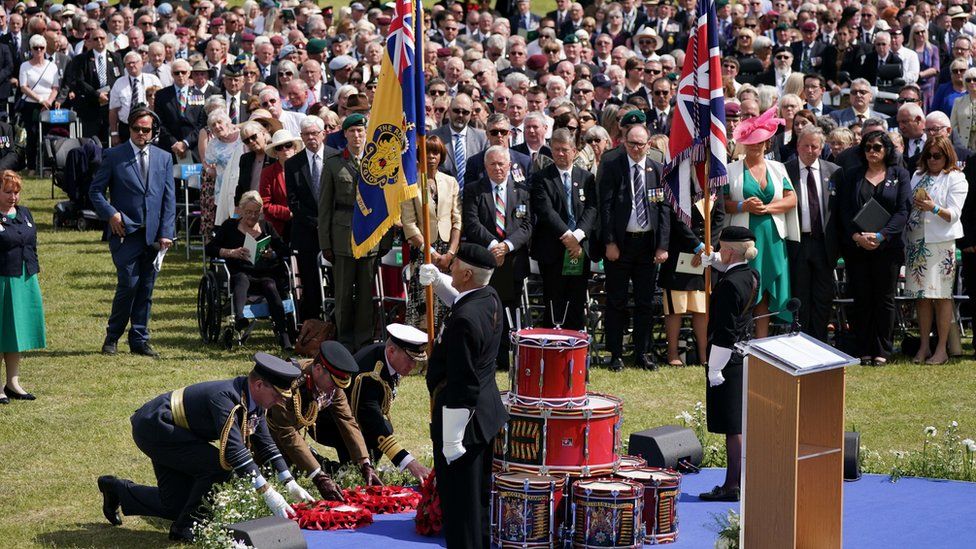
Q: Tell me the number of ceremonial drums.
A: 6